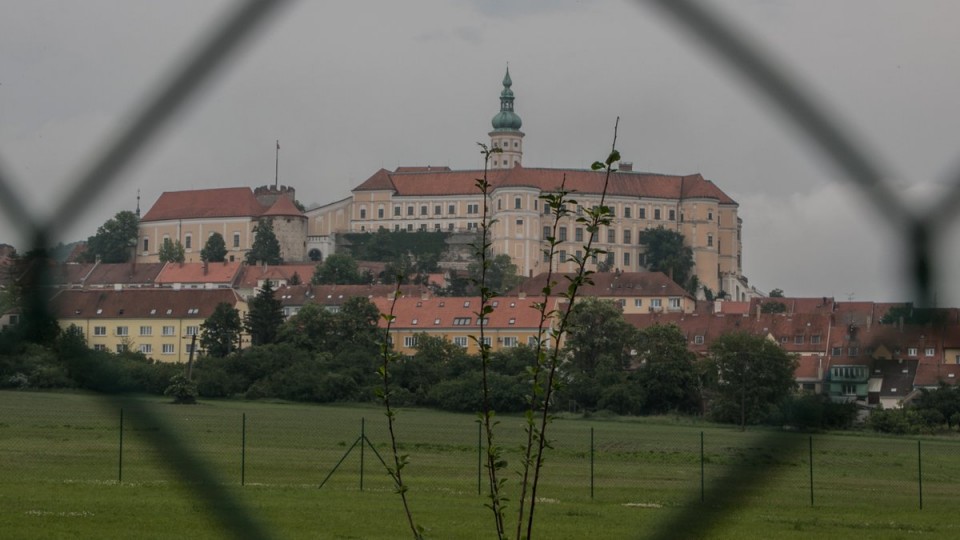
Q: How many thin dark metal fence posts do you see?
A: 8